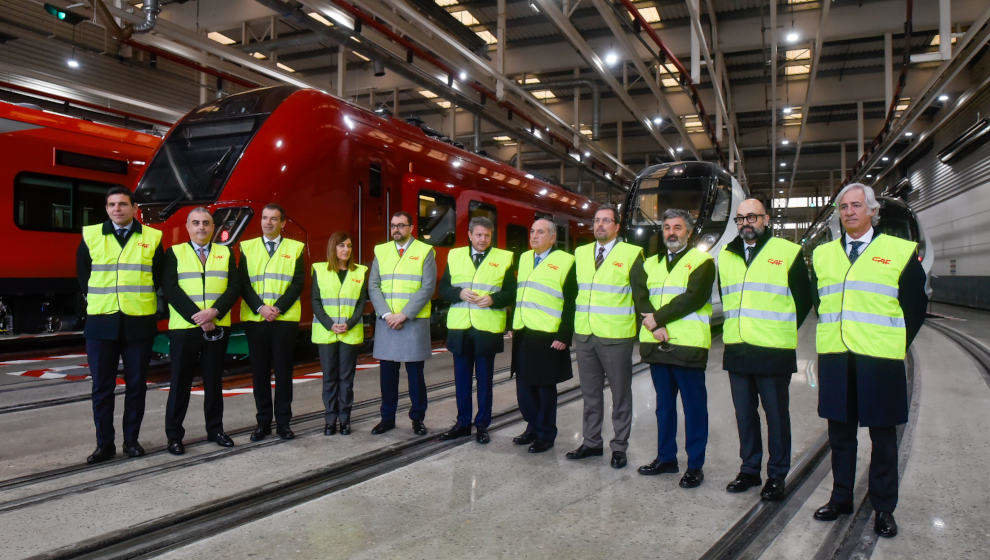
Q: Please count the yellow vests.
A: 11